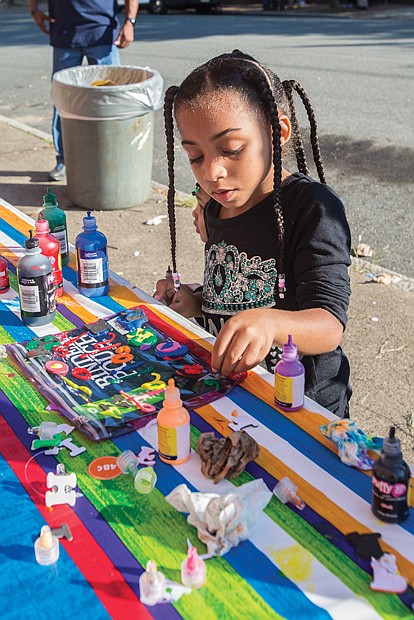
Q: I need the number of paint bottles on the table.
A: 8